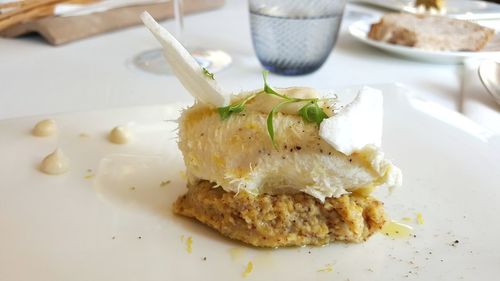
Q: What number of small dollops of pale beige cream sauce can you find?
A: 3